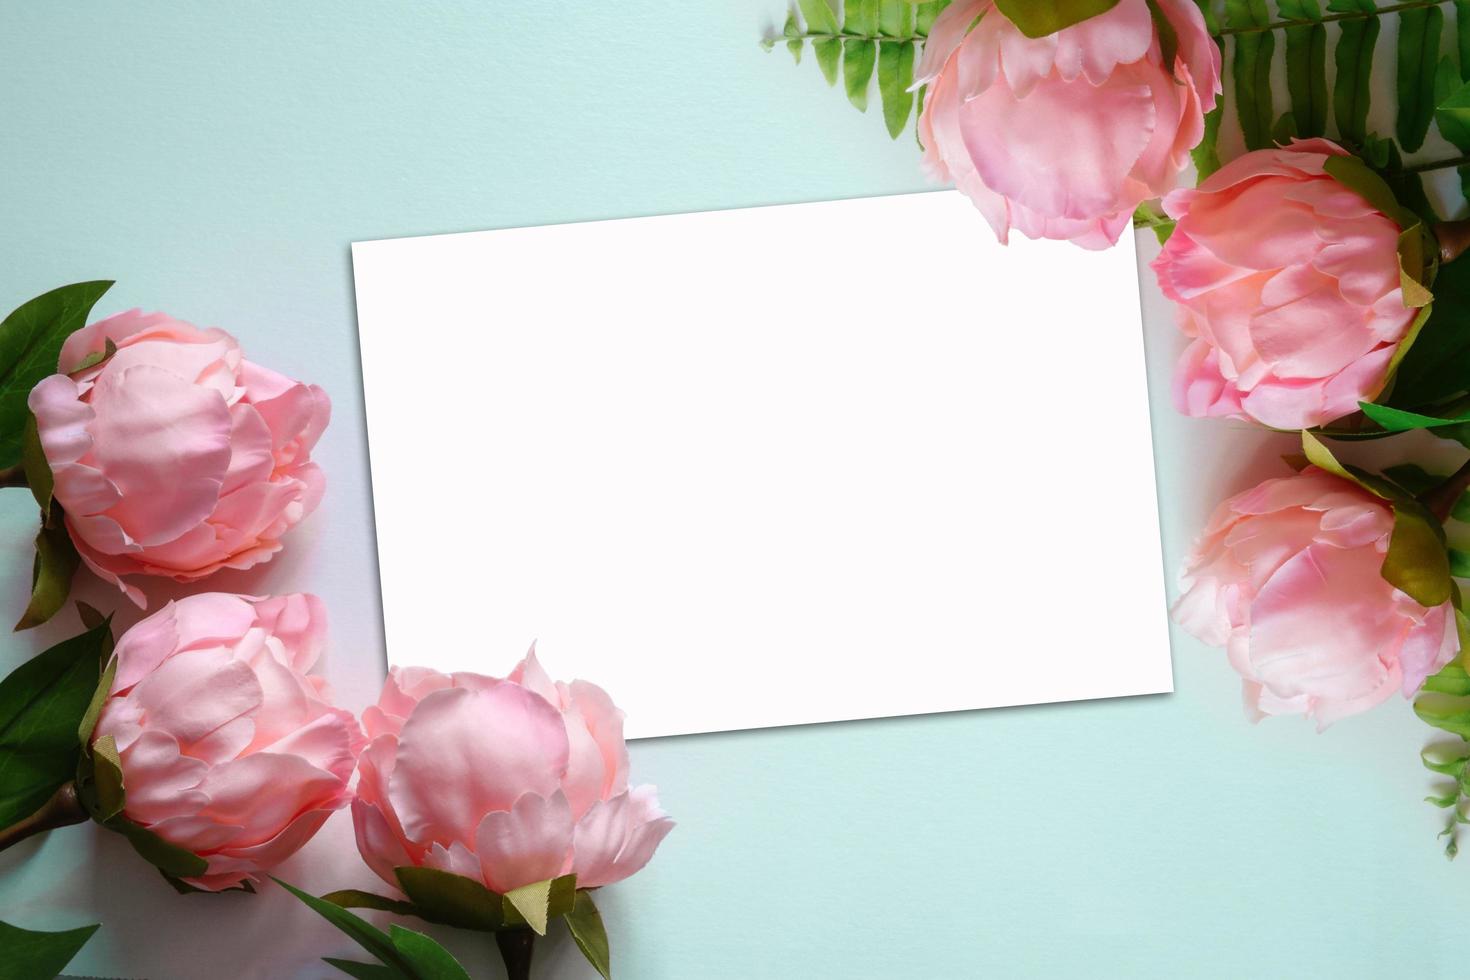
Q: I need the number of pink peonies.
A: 6